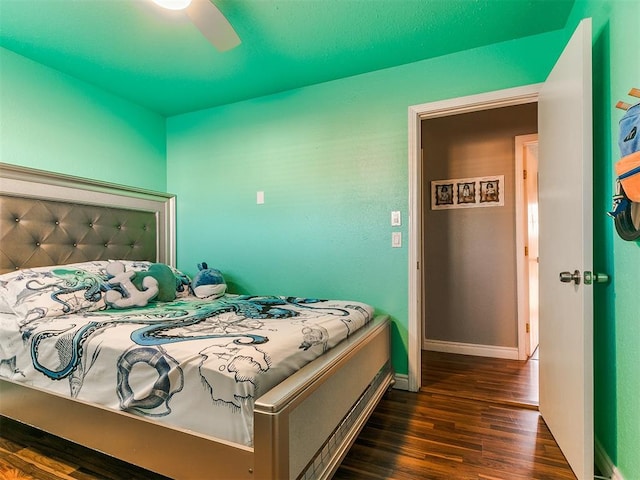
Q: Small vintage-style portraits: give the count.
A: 3